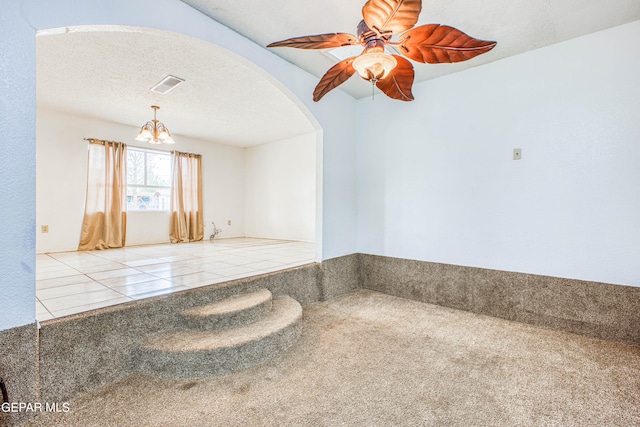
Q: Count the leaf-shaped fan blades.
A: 5